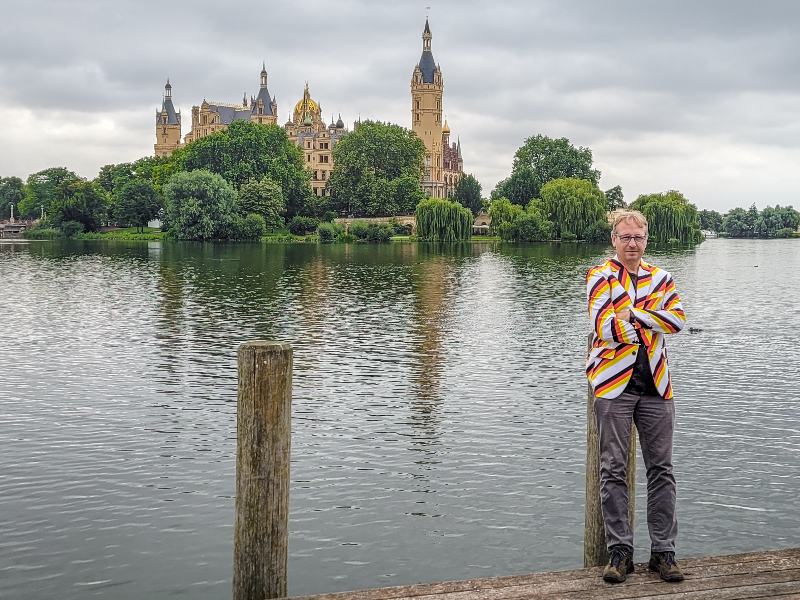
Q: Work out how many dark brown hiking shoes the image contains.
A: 2